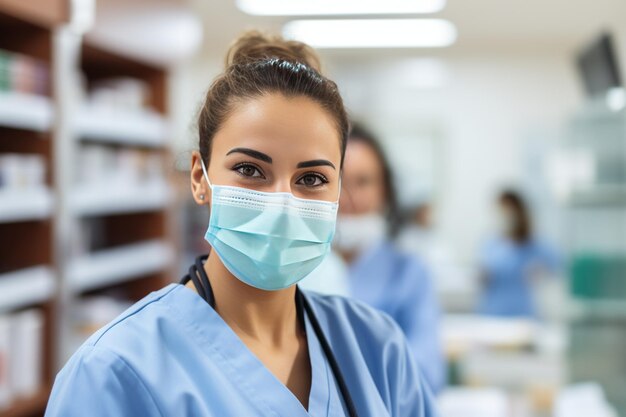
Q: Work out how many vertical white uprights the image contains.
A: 1